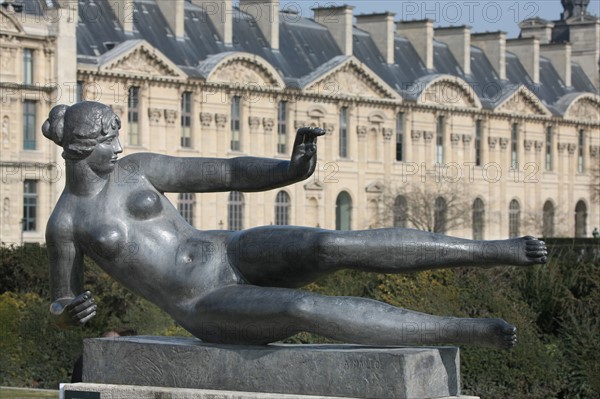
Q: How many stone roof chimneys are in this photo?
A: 11